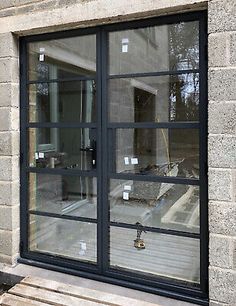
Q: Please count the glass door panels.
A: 10